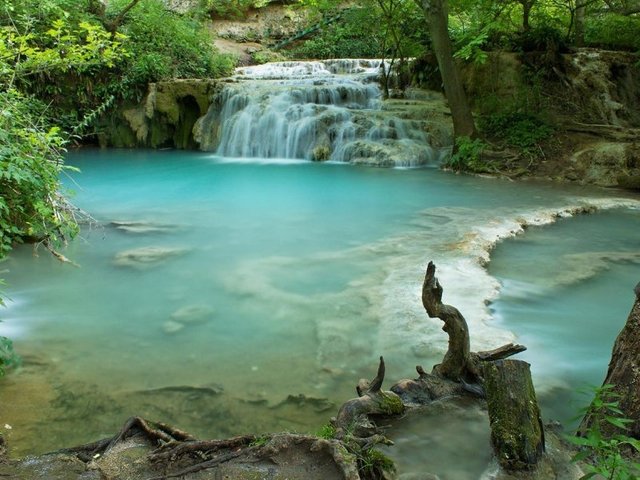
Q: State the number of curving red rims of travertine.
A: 0